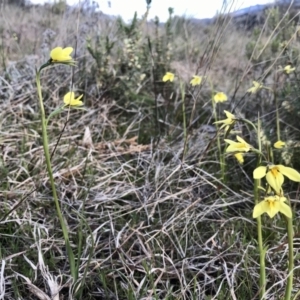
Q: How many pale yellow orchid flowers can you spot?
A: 13